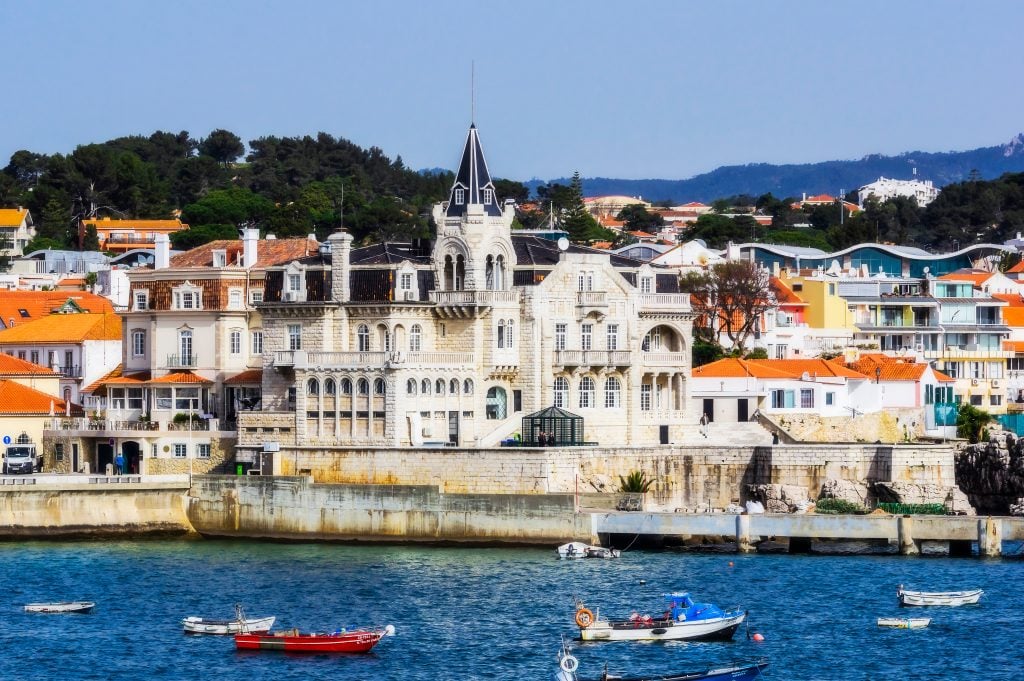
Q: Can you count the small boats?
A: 9